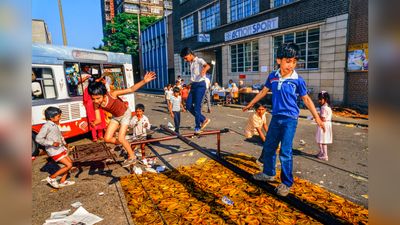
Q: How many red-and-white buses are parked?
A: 1